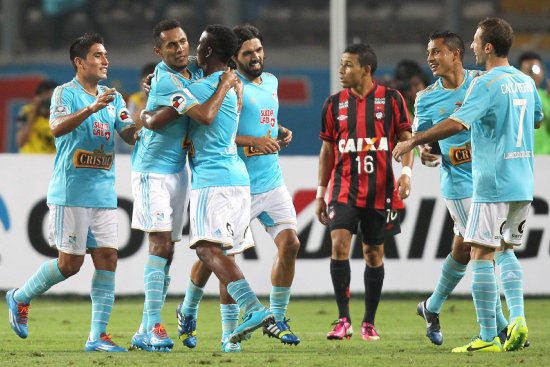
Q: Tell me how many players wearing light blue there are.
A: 6